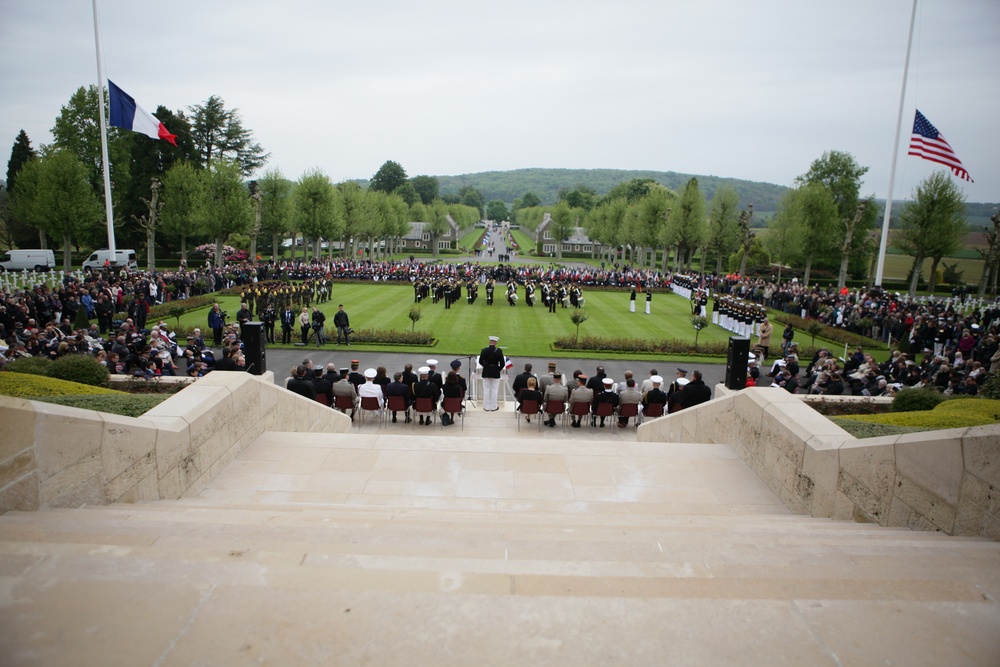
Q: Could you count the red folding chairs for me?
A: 13